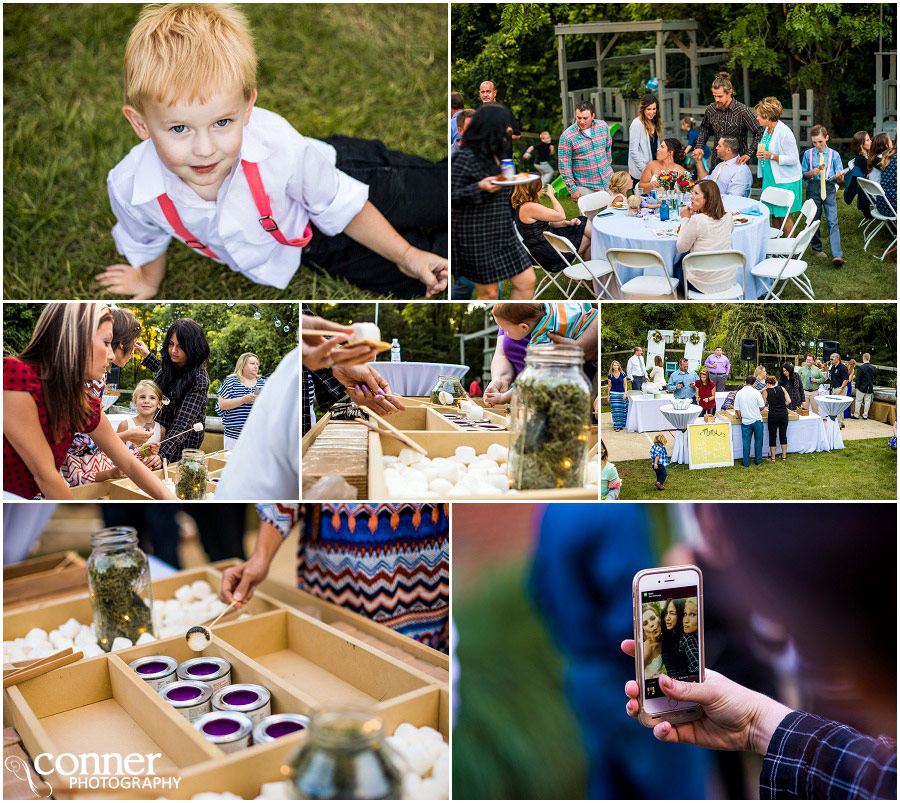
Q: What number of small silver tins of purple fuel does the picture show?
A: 6